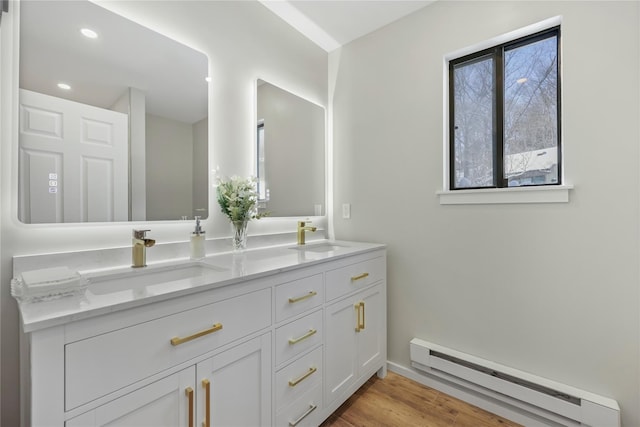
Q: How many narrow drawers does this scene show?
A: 4